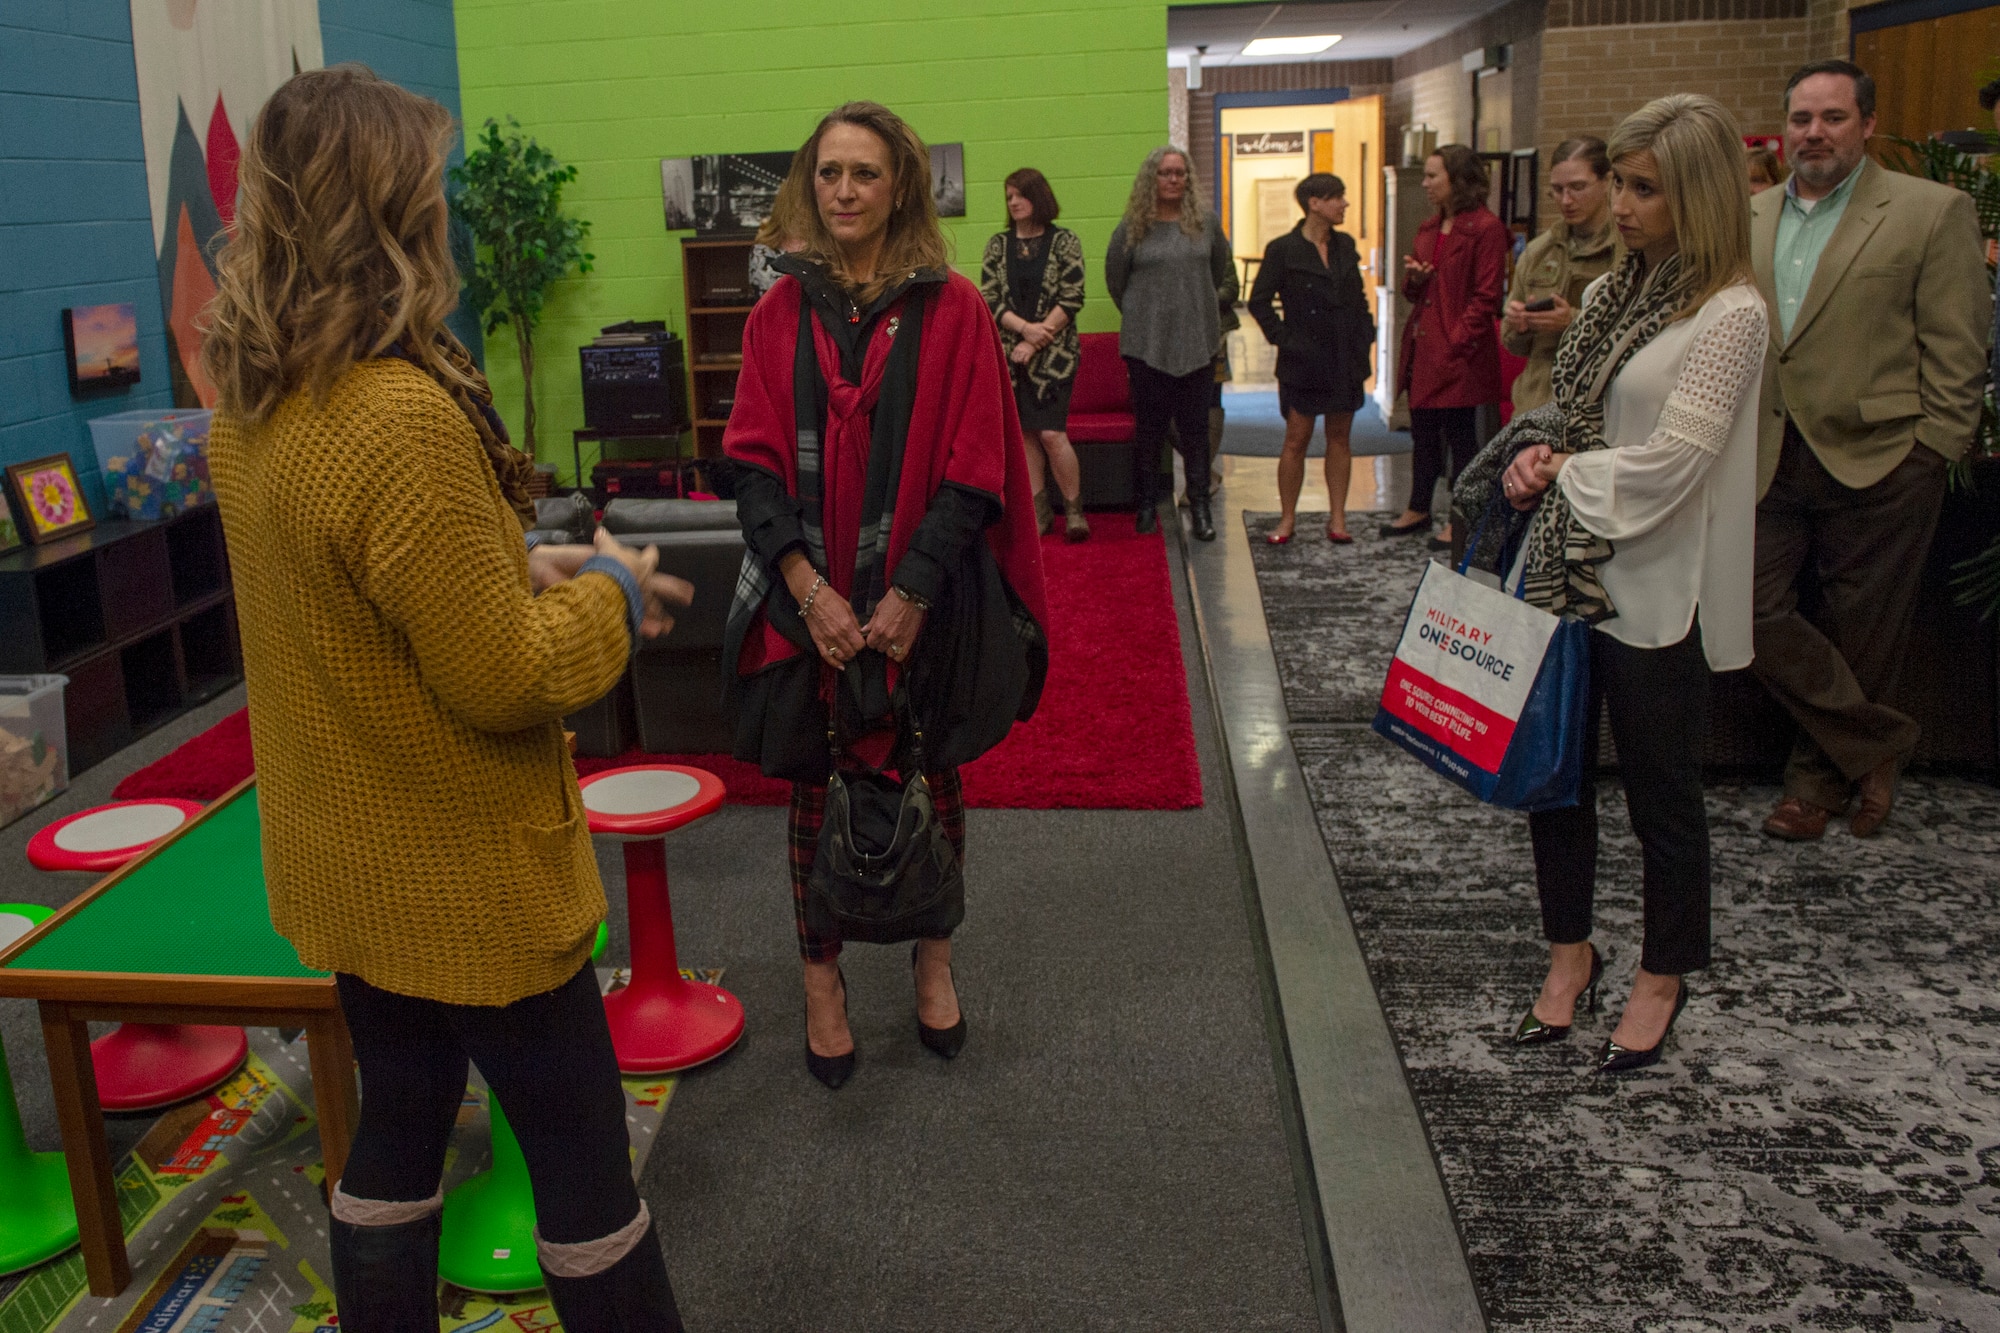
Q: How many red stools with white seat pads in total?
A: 2